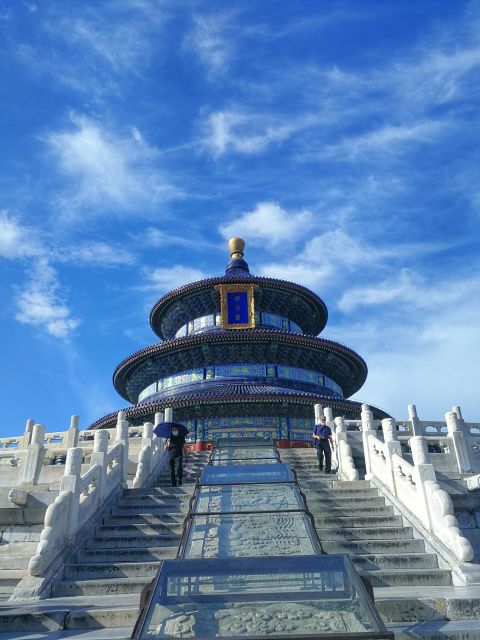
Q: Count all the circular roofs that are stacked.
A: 3